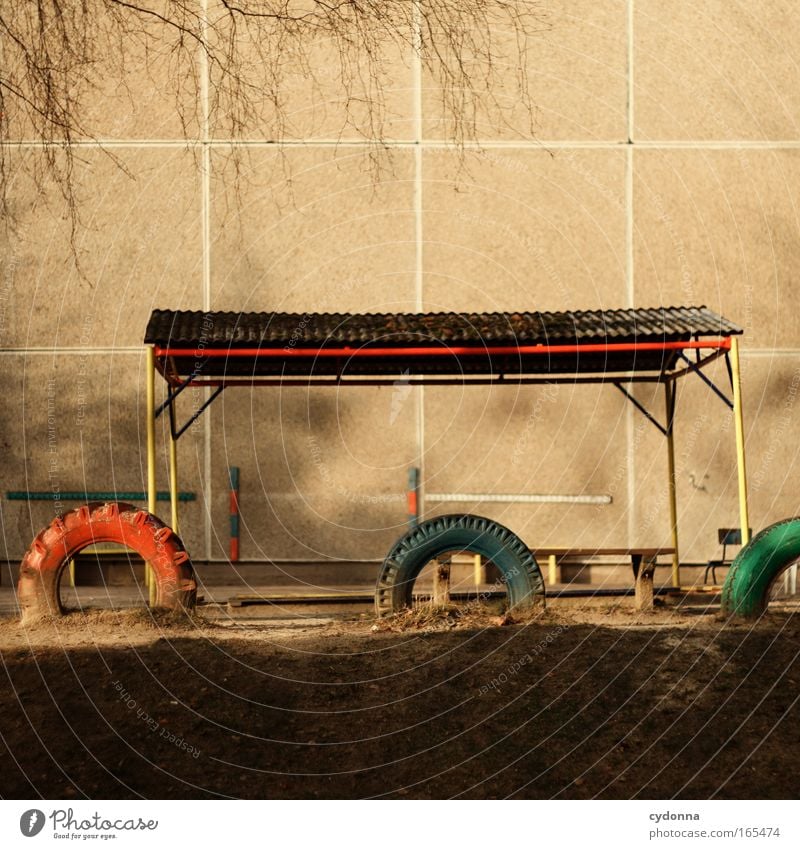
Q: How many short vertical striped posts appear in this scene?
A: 2